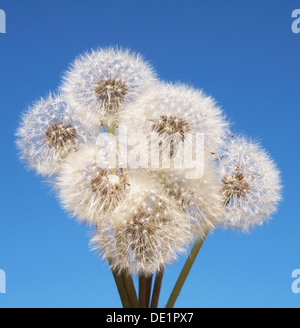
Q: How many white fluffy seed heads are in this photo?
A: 7